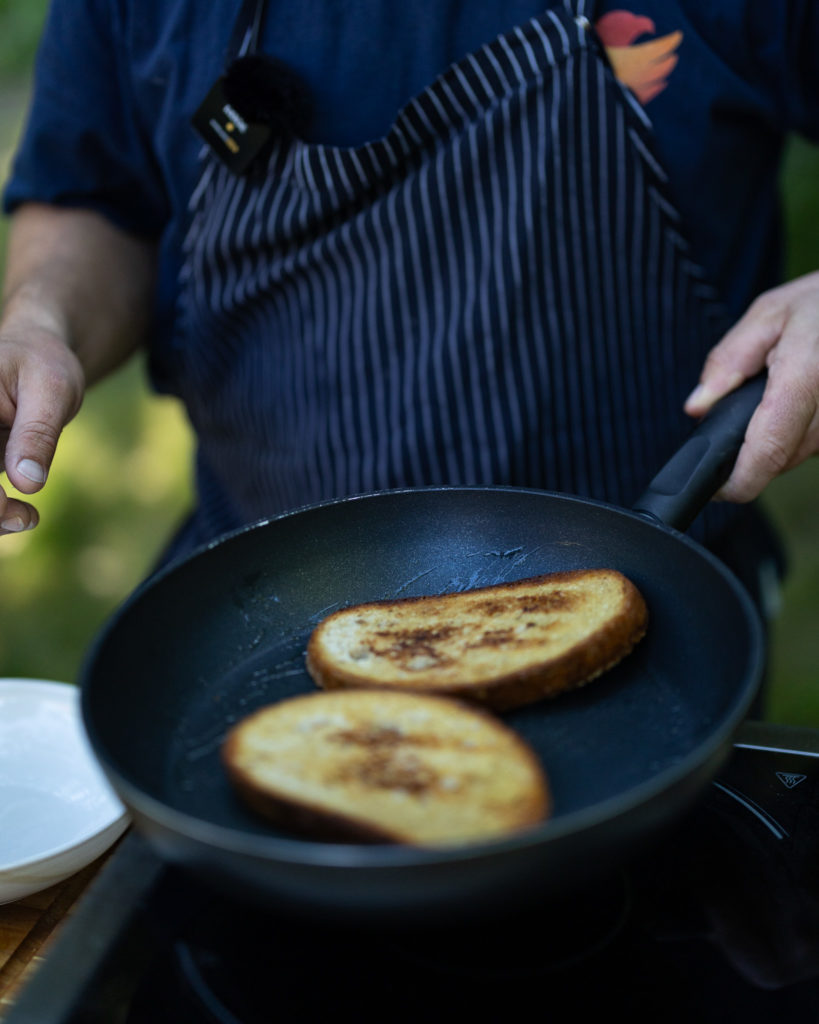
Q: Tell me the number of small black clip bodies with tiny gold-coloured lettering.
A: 1